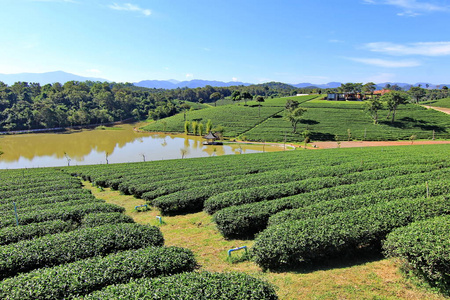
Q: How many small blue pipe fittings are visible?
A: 3